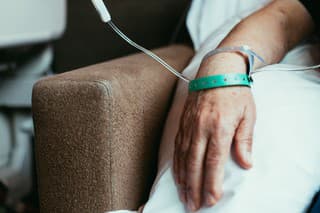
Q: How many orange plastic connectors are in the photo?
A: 0